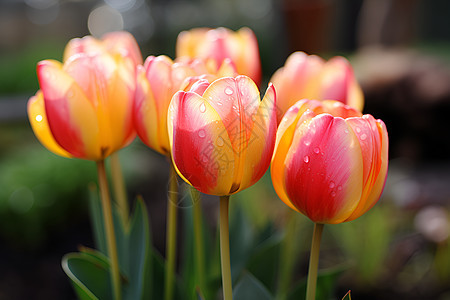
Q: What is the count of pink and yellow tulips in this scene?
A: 7